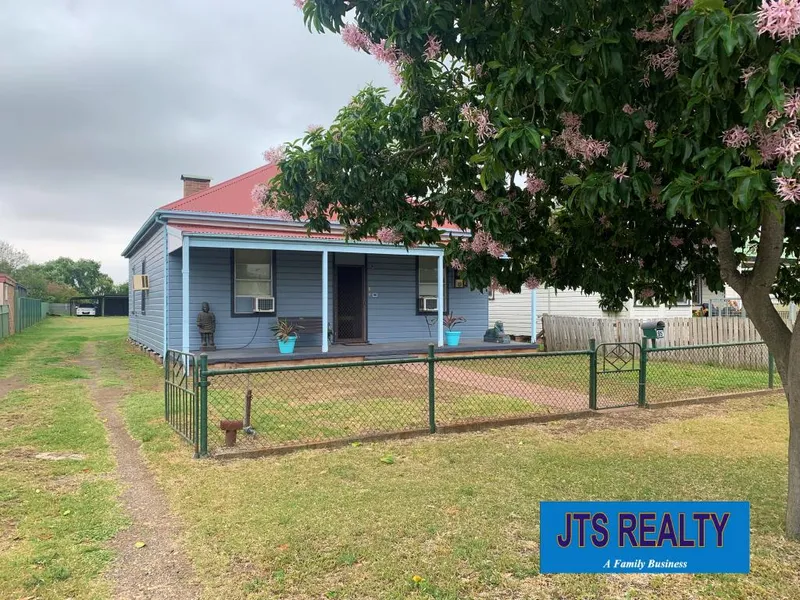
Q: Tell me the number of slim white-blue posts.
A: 4